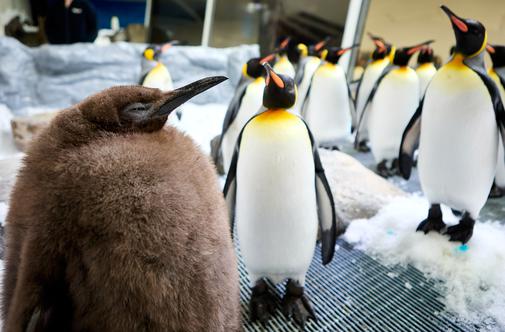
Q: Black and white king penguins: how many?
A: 11